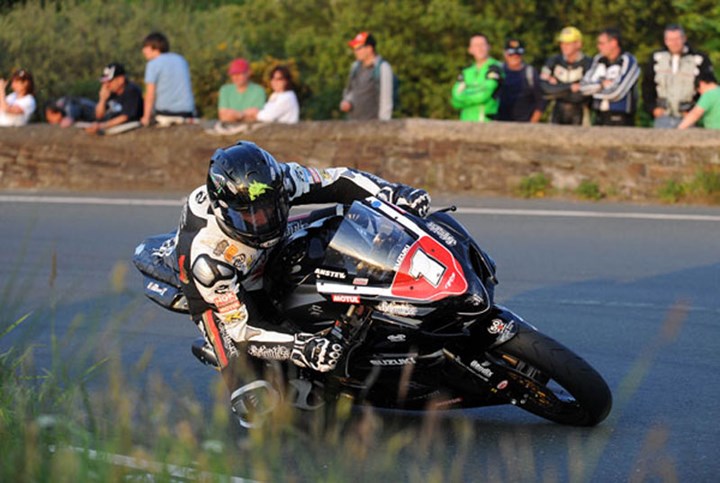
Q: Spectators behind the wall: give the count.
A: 13